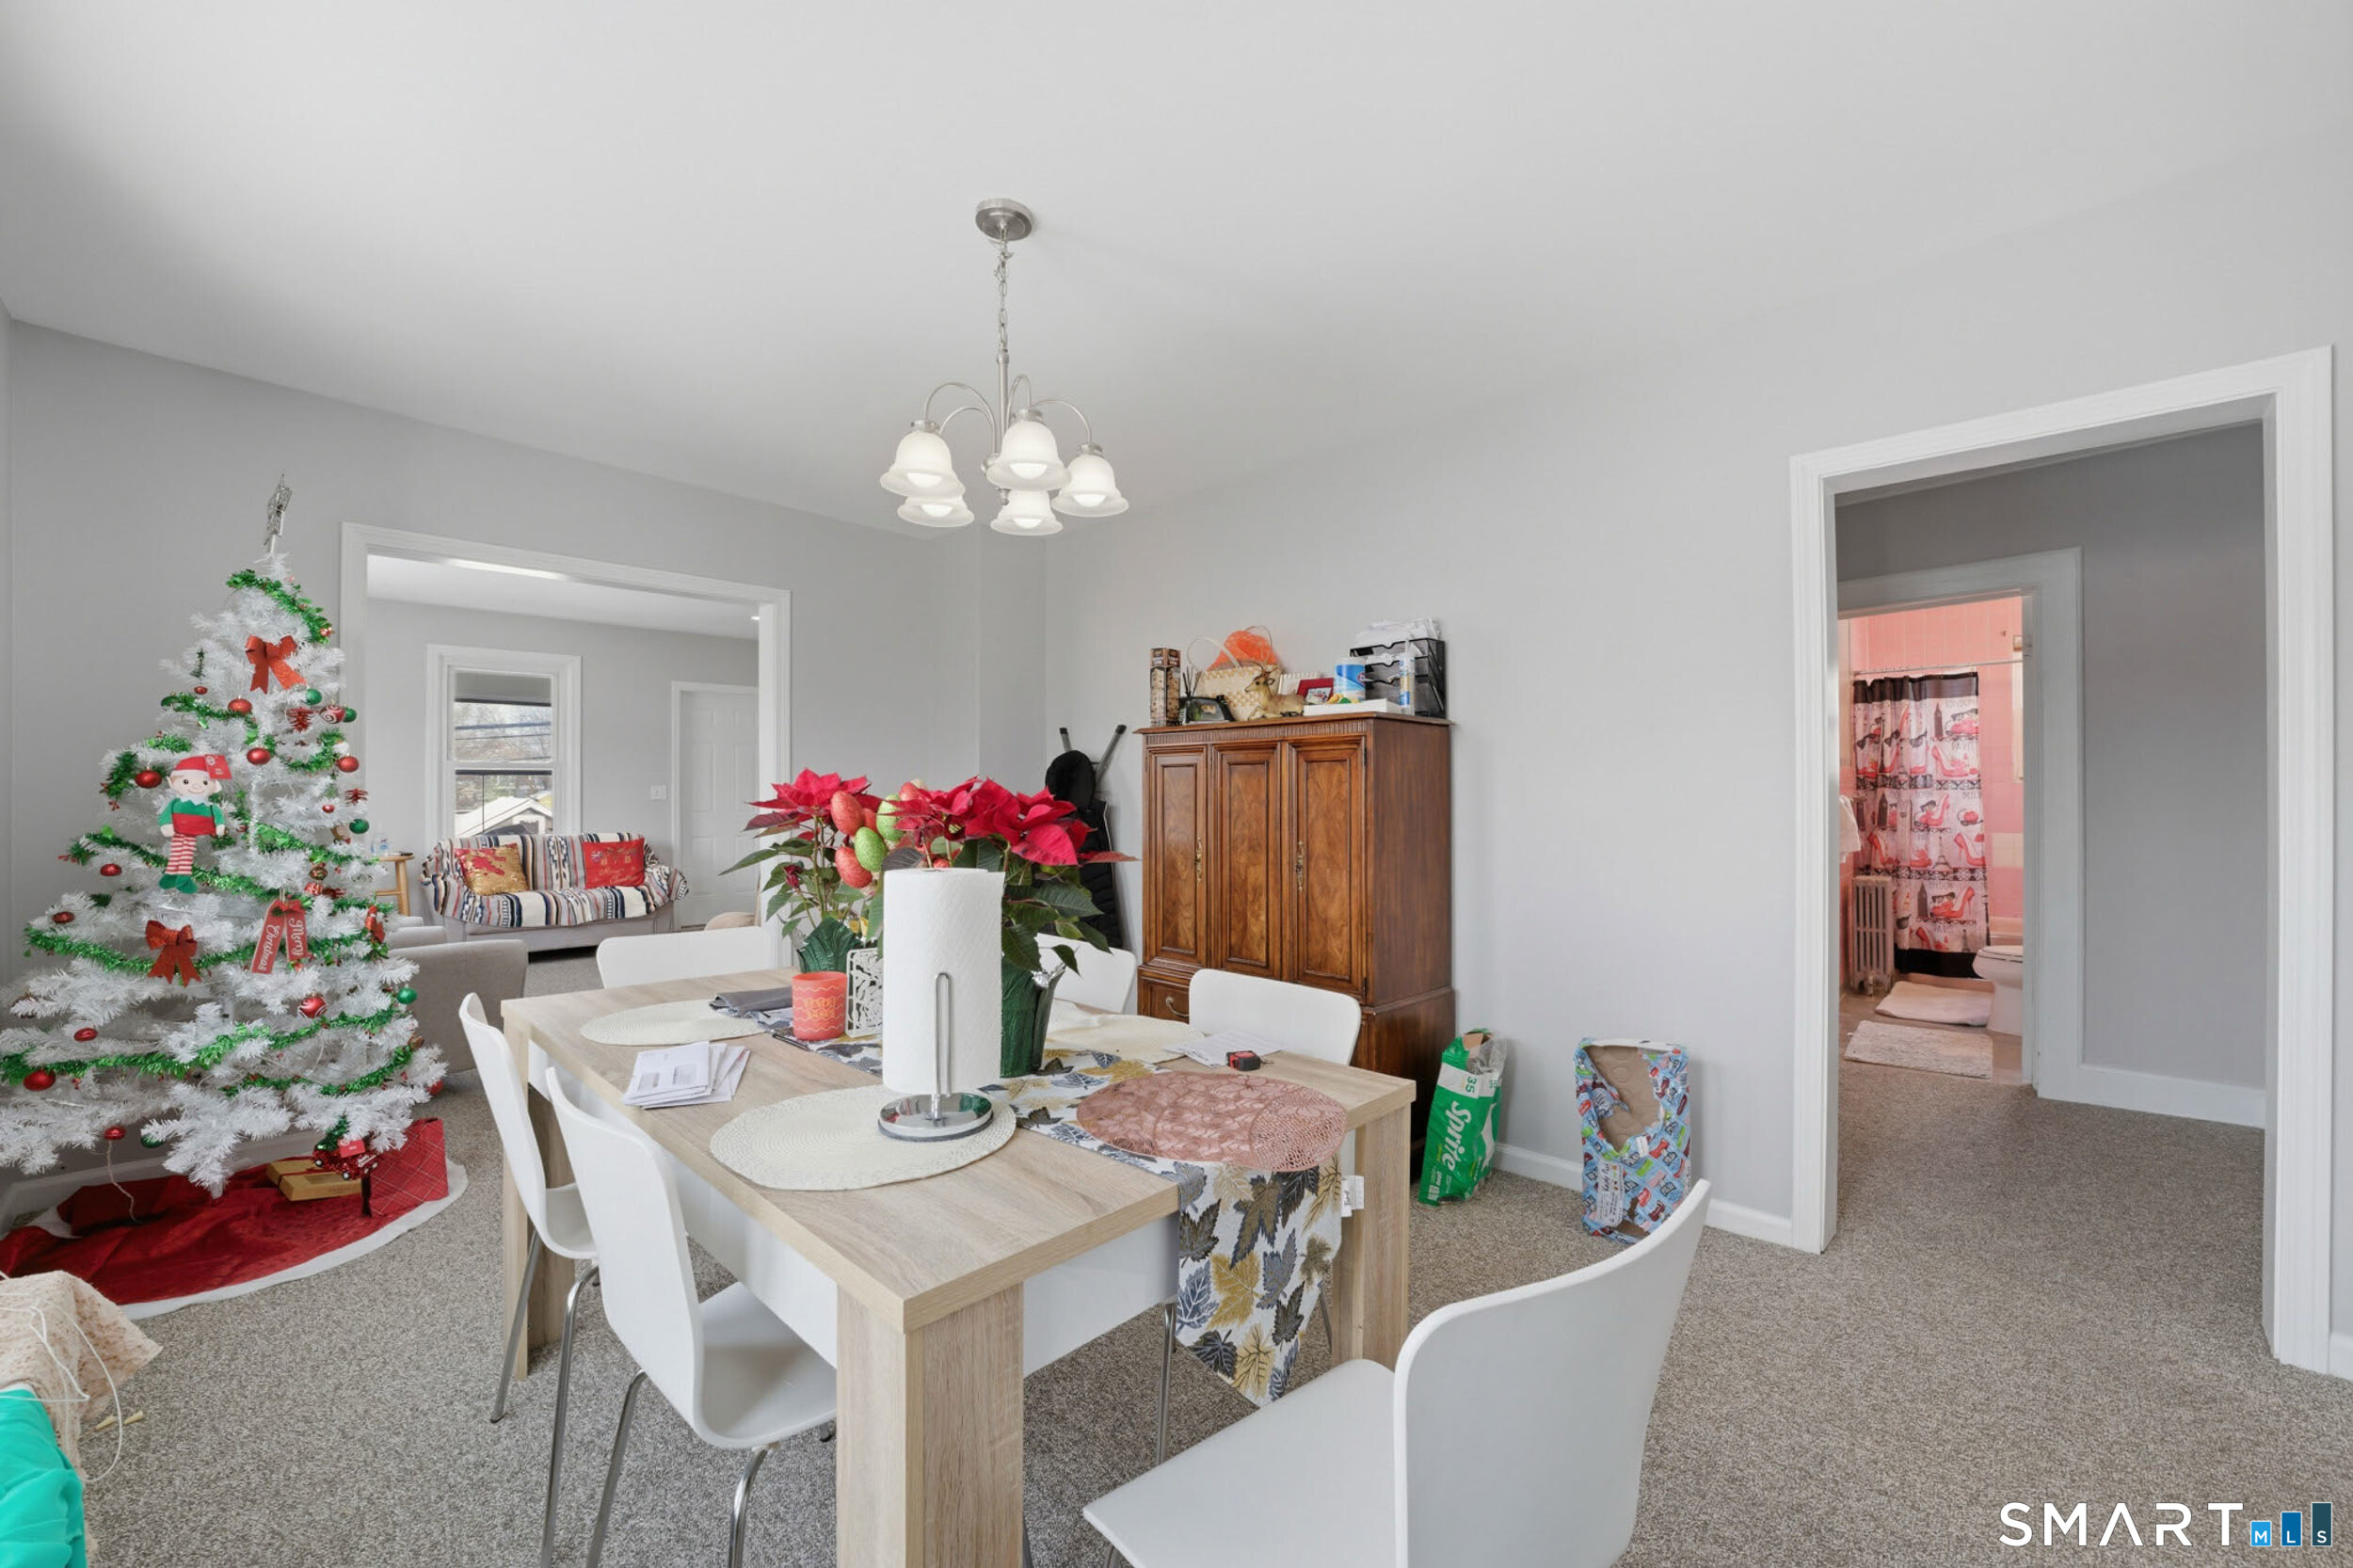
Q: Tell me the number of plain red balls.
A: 11